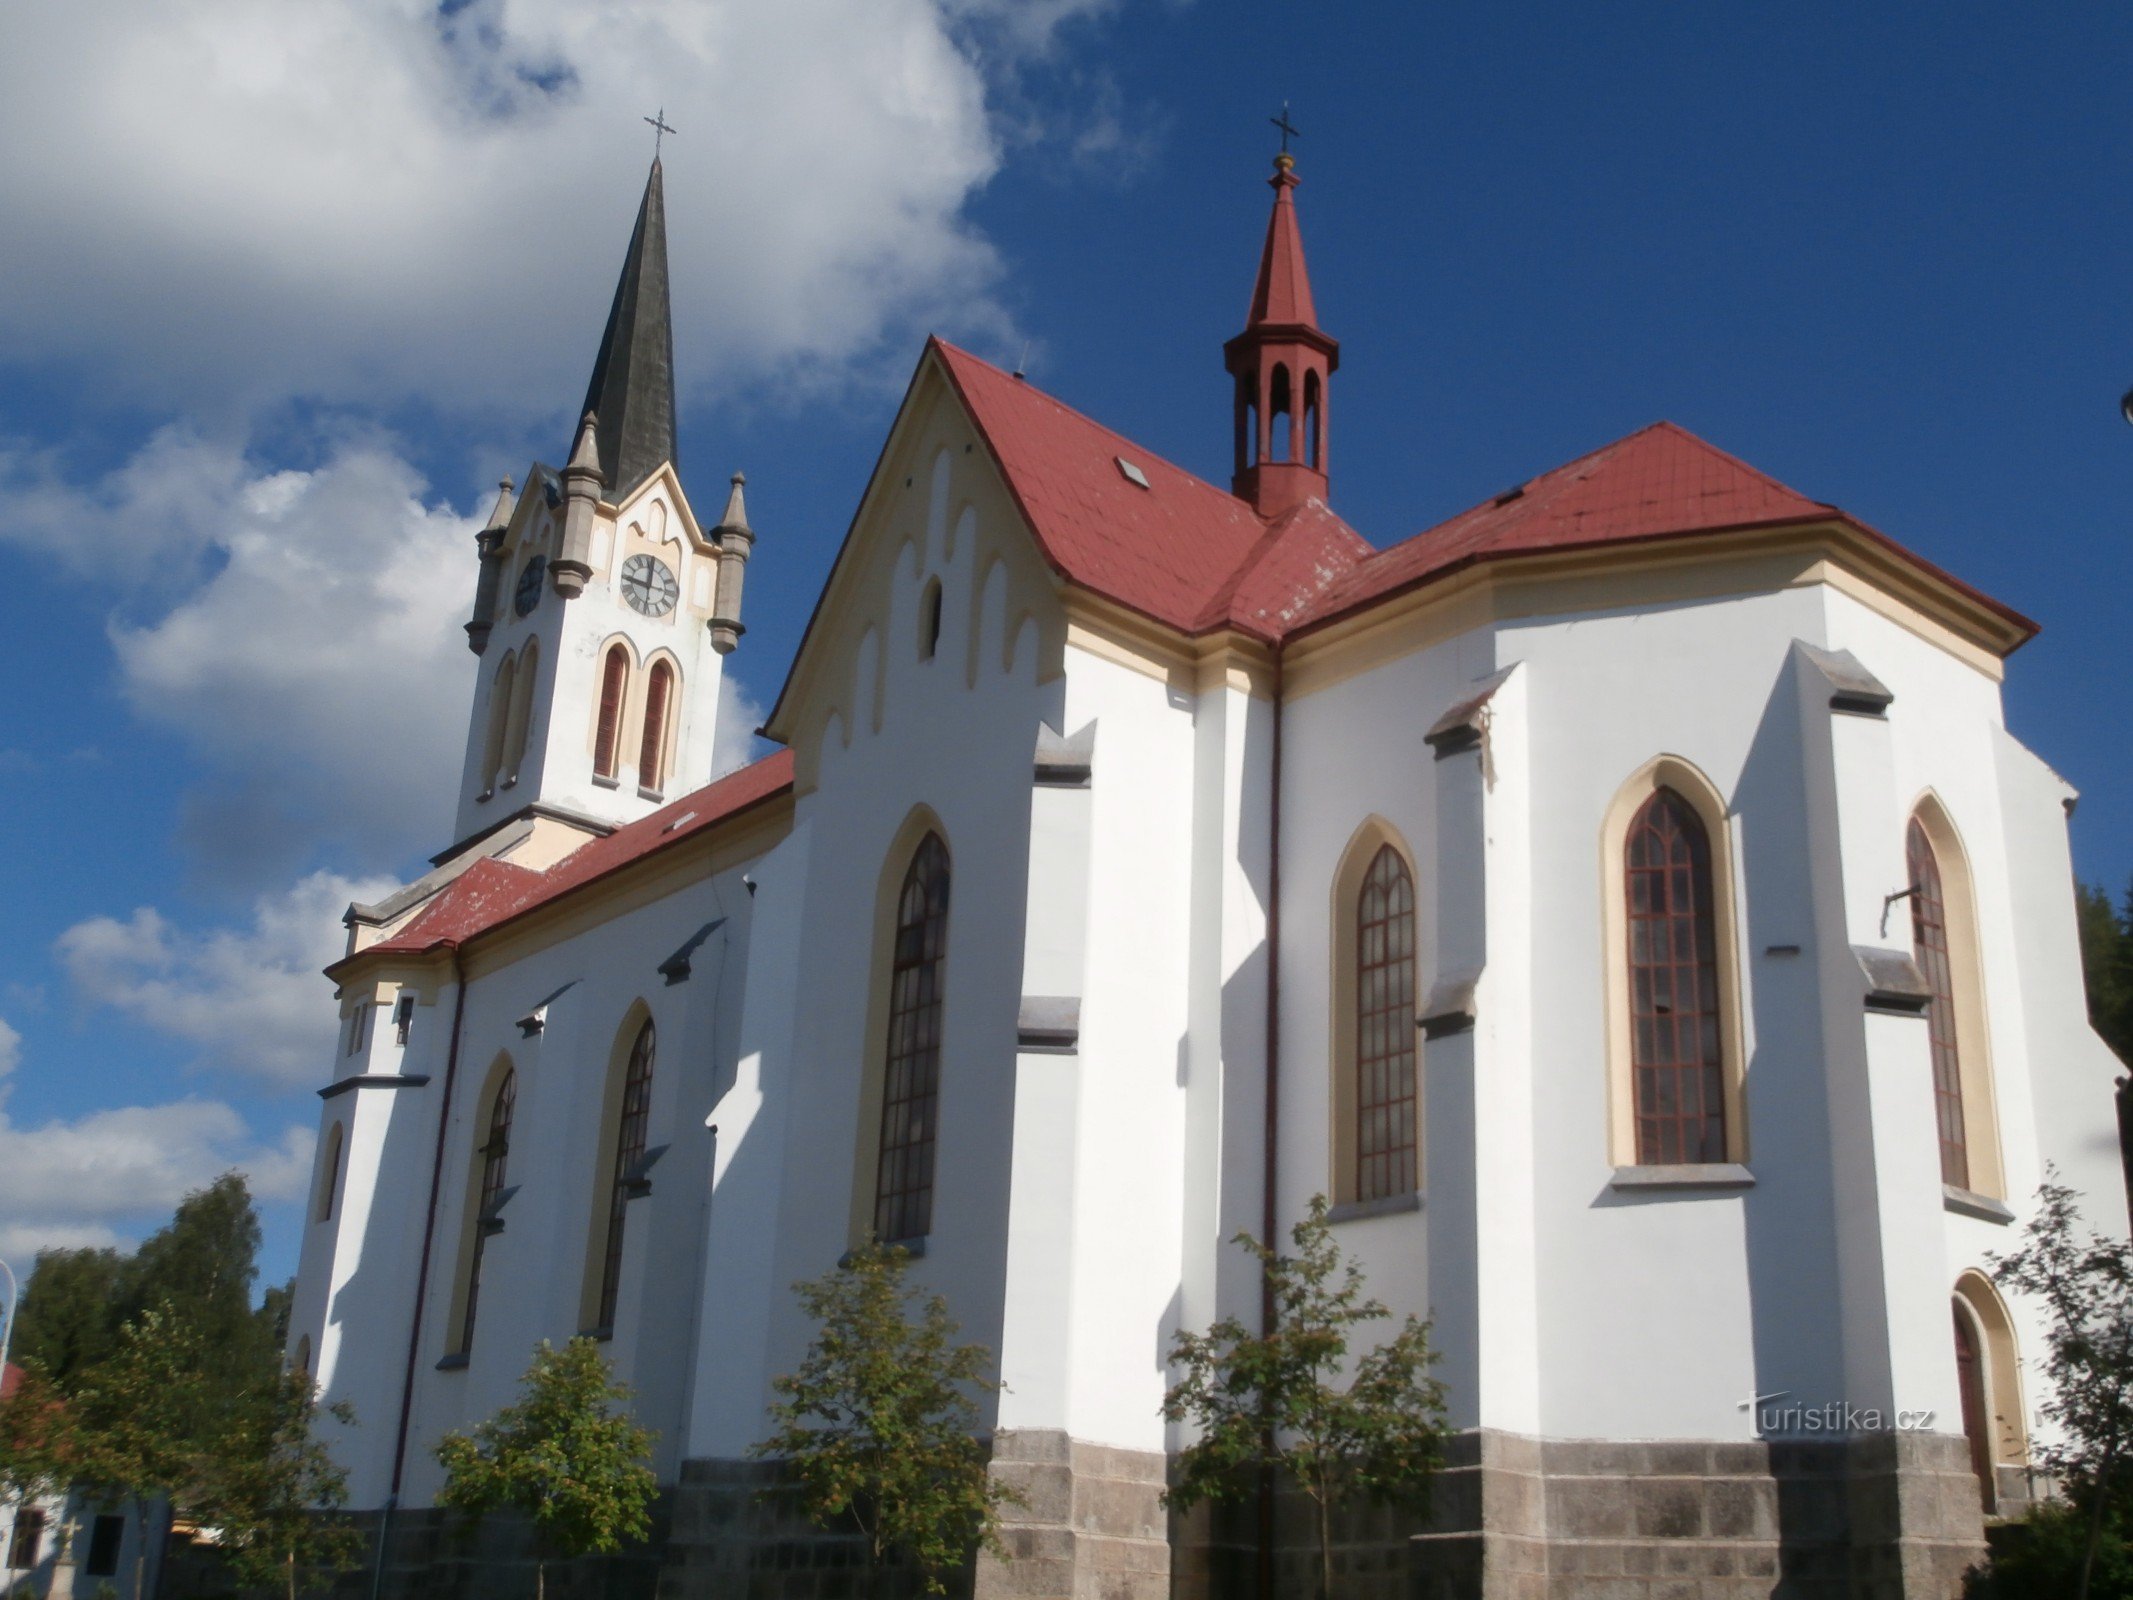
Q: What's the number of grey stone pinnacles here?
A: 3